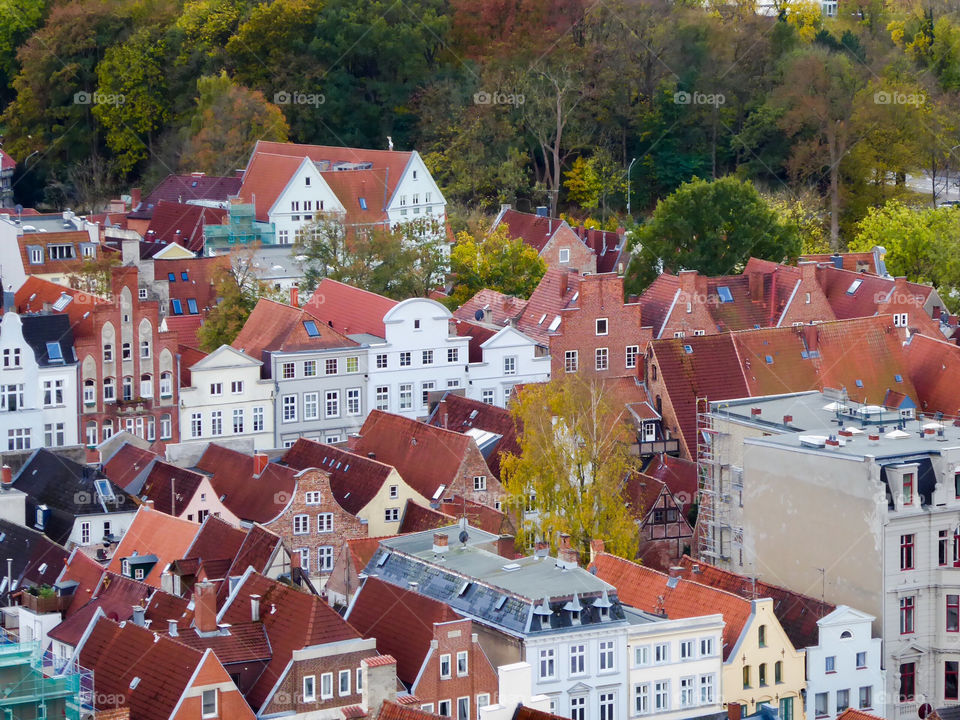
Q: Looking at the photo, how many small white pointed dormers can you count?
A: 3